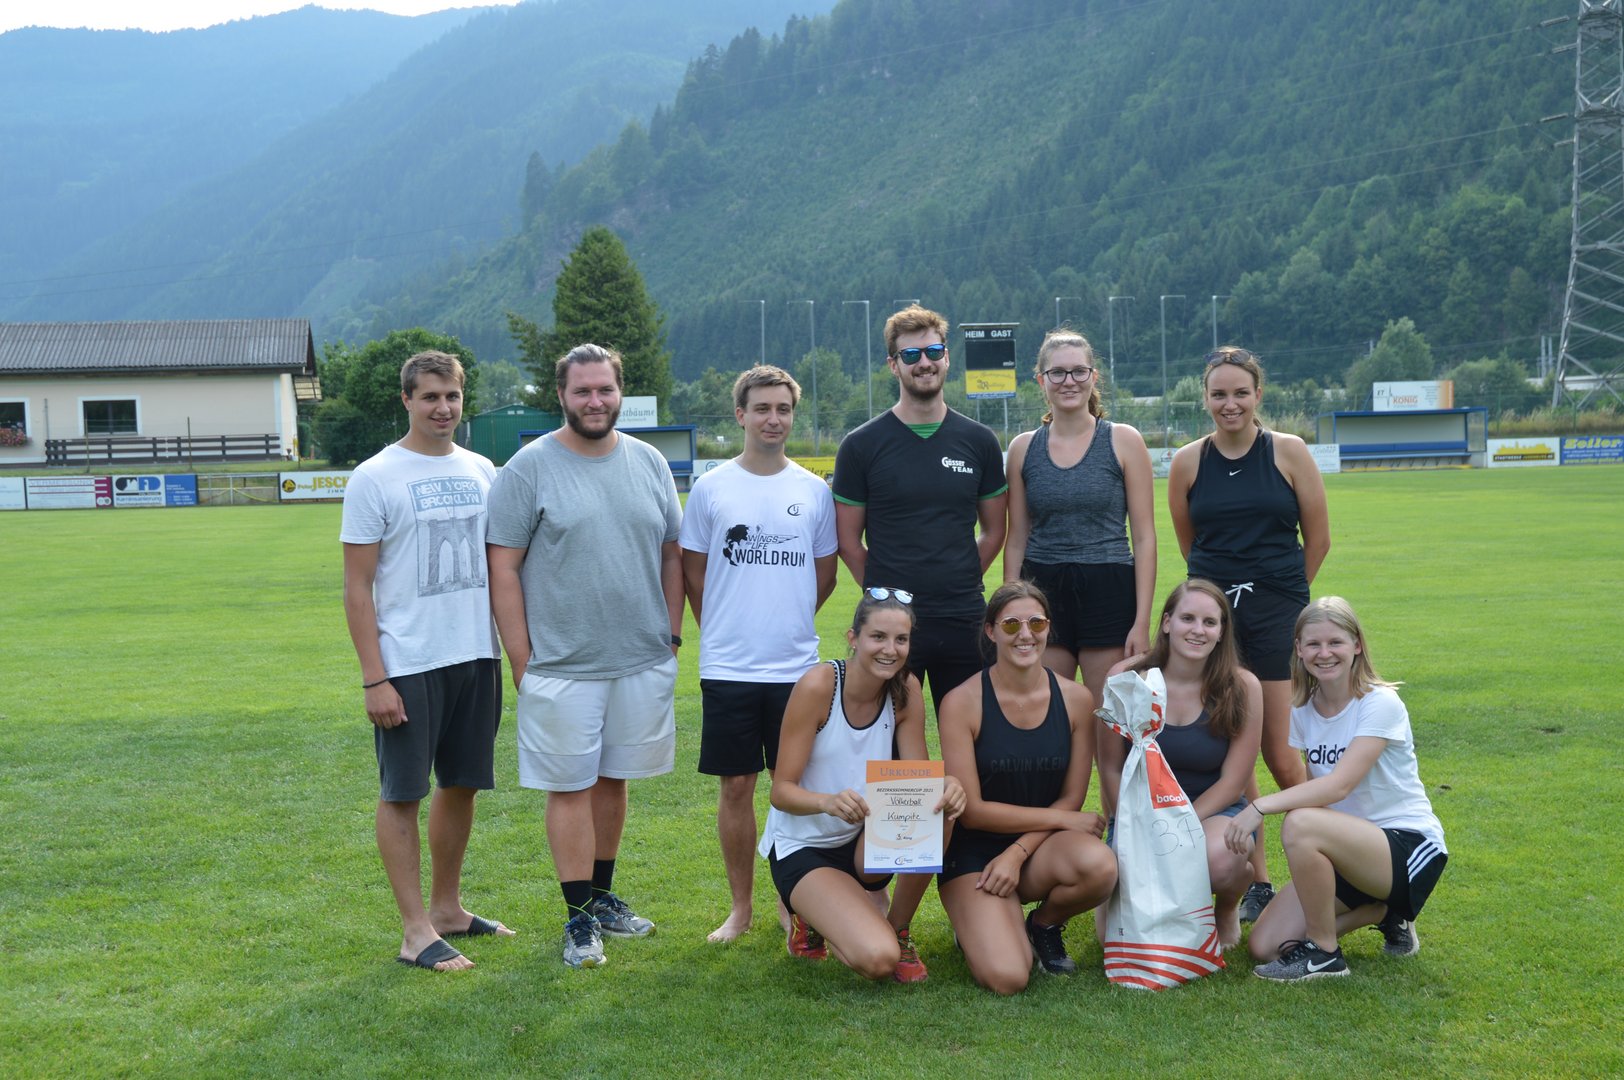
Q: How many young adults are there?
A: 10